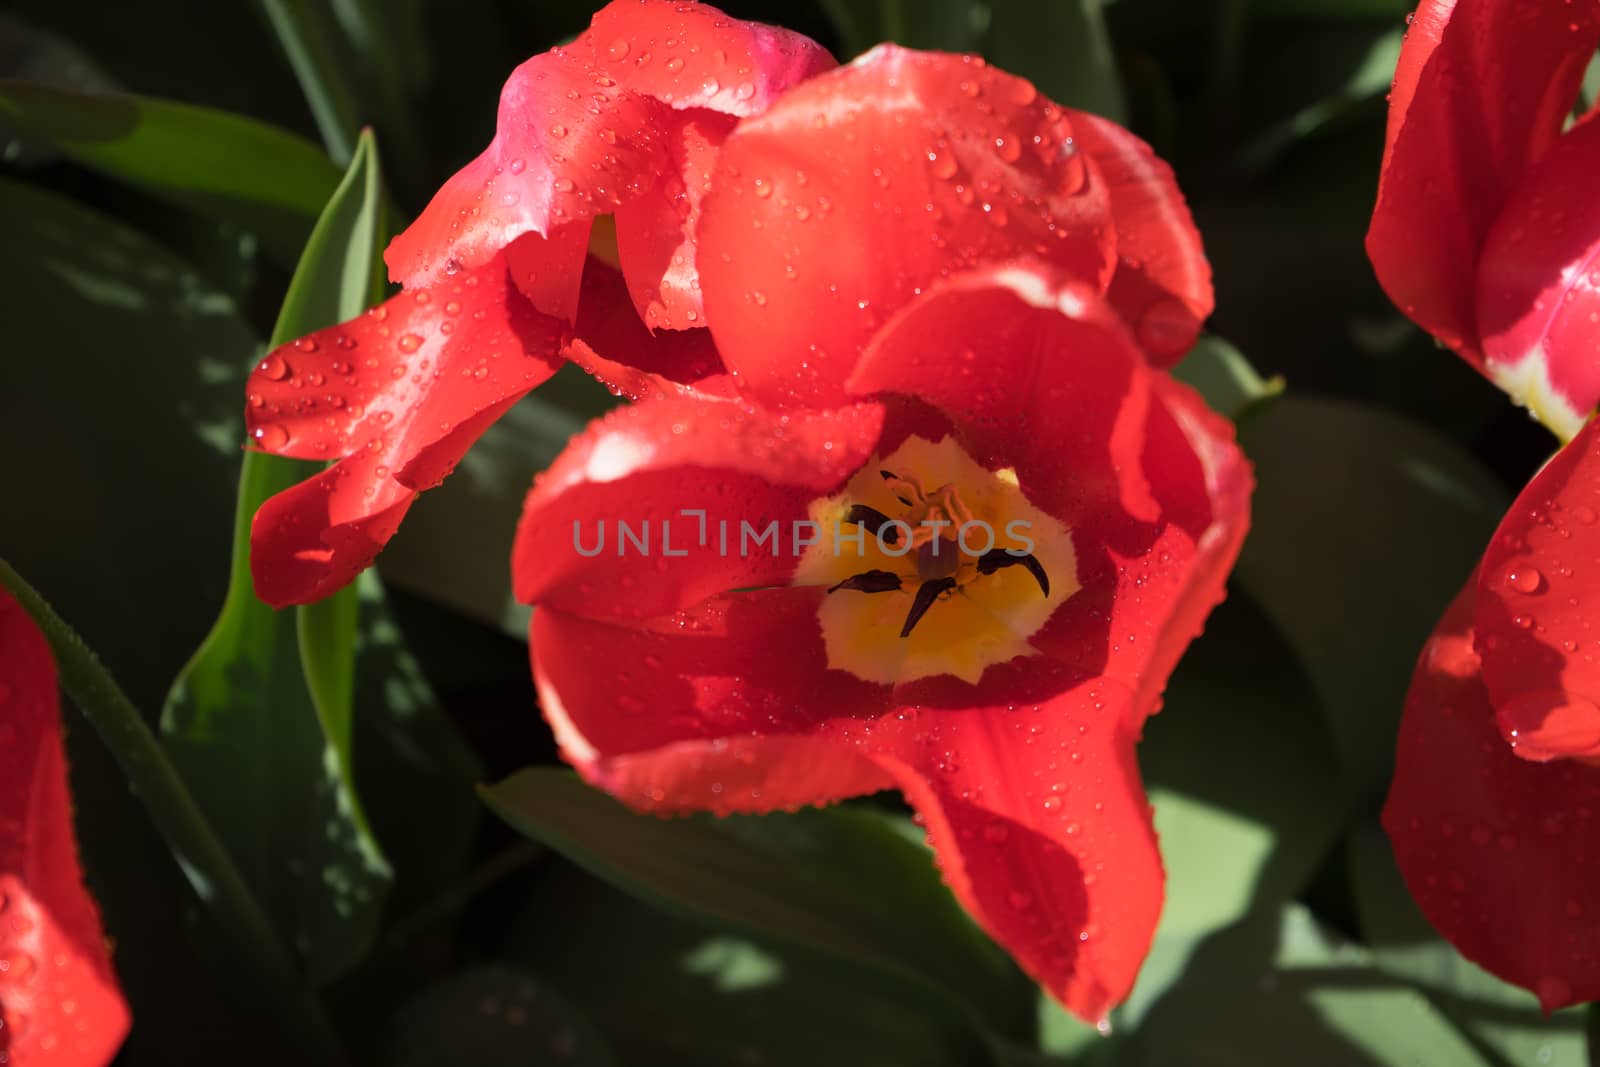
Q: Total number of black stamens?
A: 5